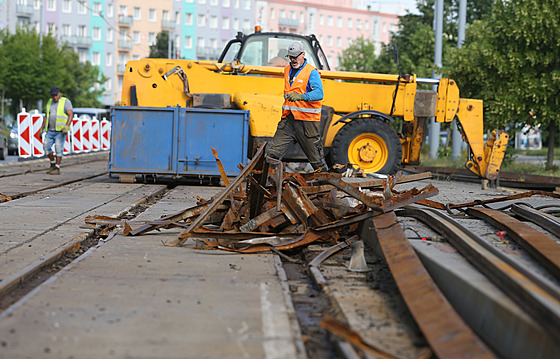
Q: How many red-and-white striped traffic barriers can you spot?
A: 8